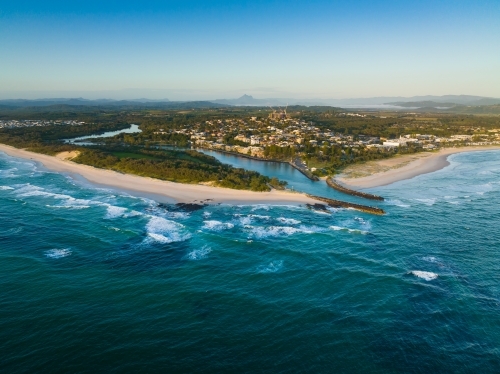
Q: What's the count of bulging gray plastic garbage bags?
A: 0